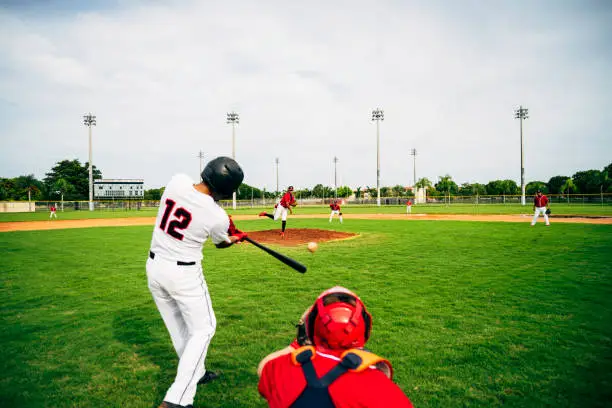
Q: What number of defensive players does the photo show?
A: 6